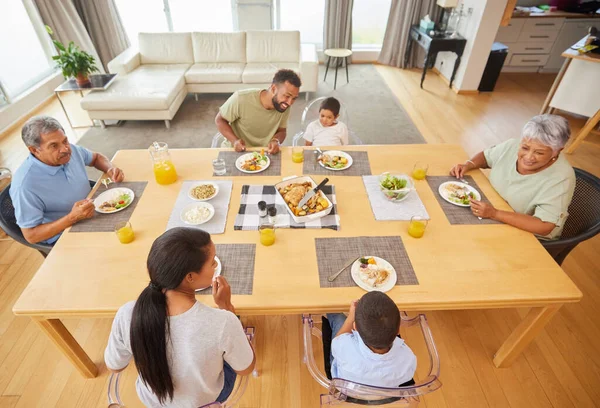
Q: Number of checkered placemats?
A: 1